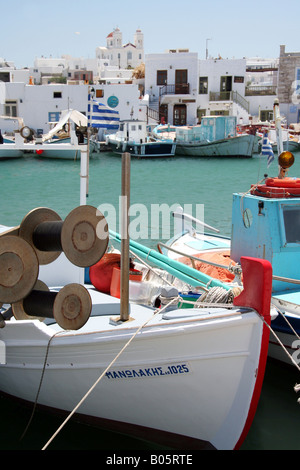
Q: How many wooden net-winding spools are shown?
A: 3